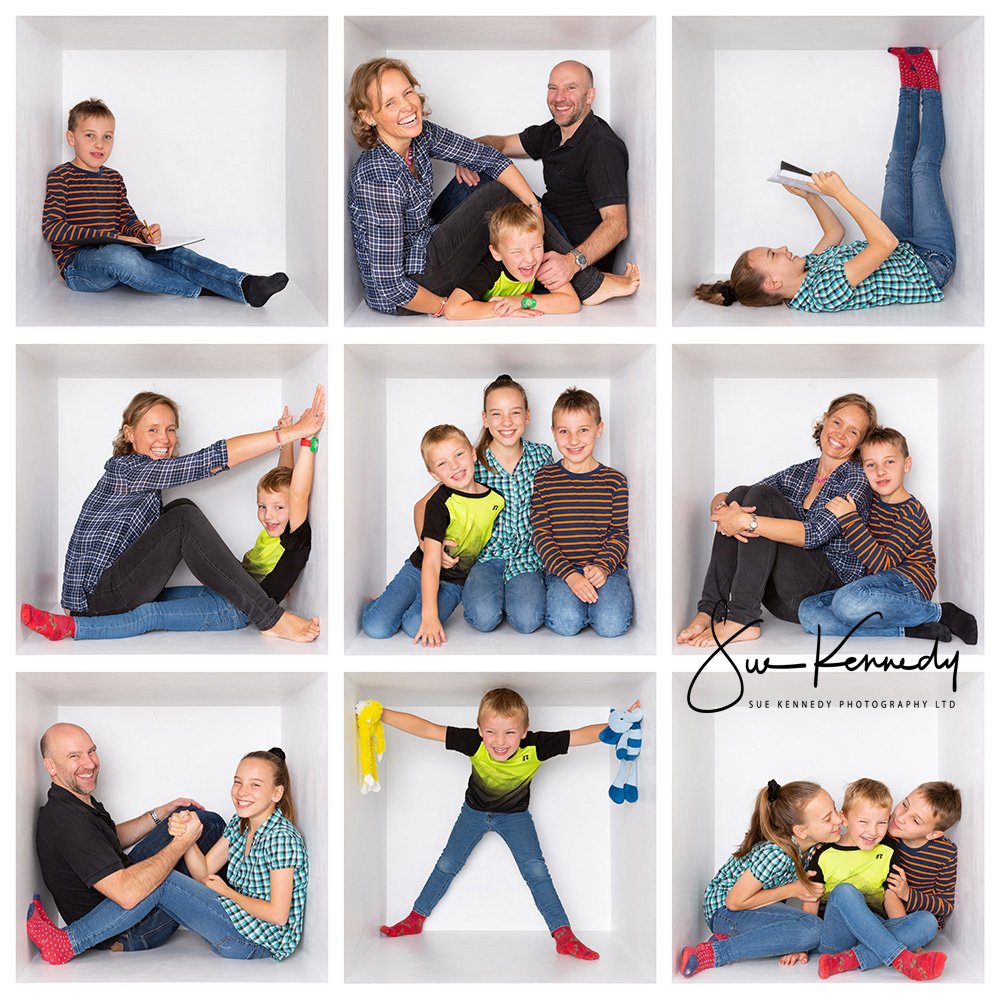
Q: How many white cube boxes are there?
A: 9